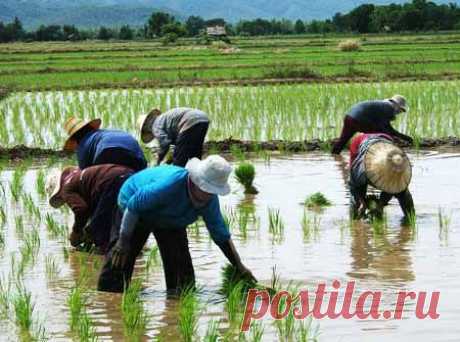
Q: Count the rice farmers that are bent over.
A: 6